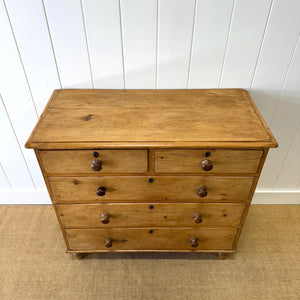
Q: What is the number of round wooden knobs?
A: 8